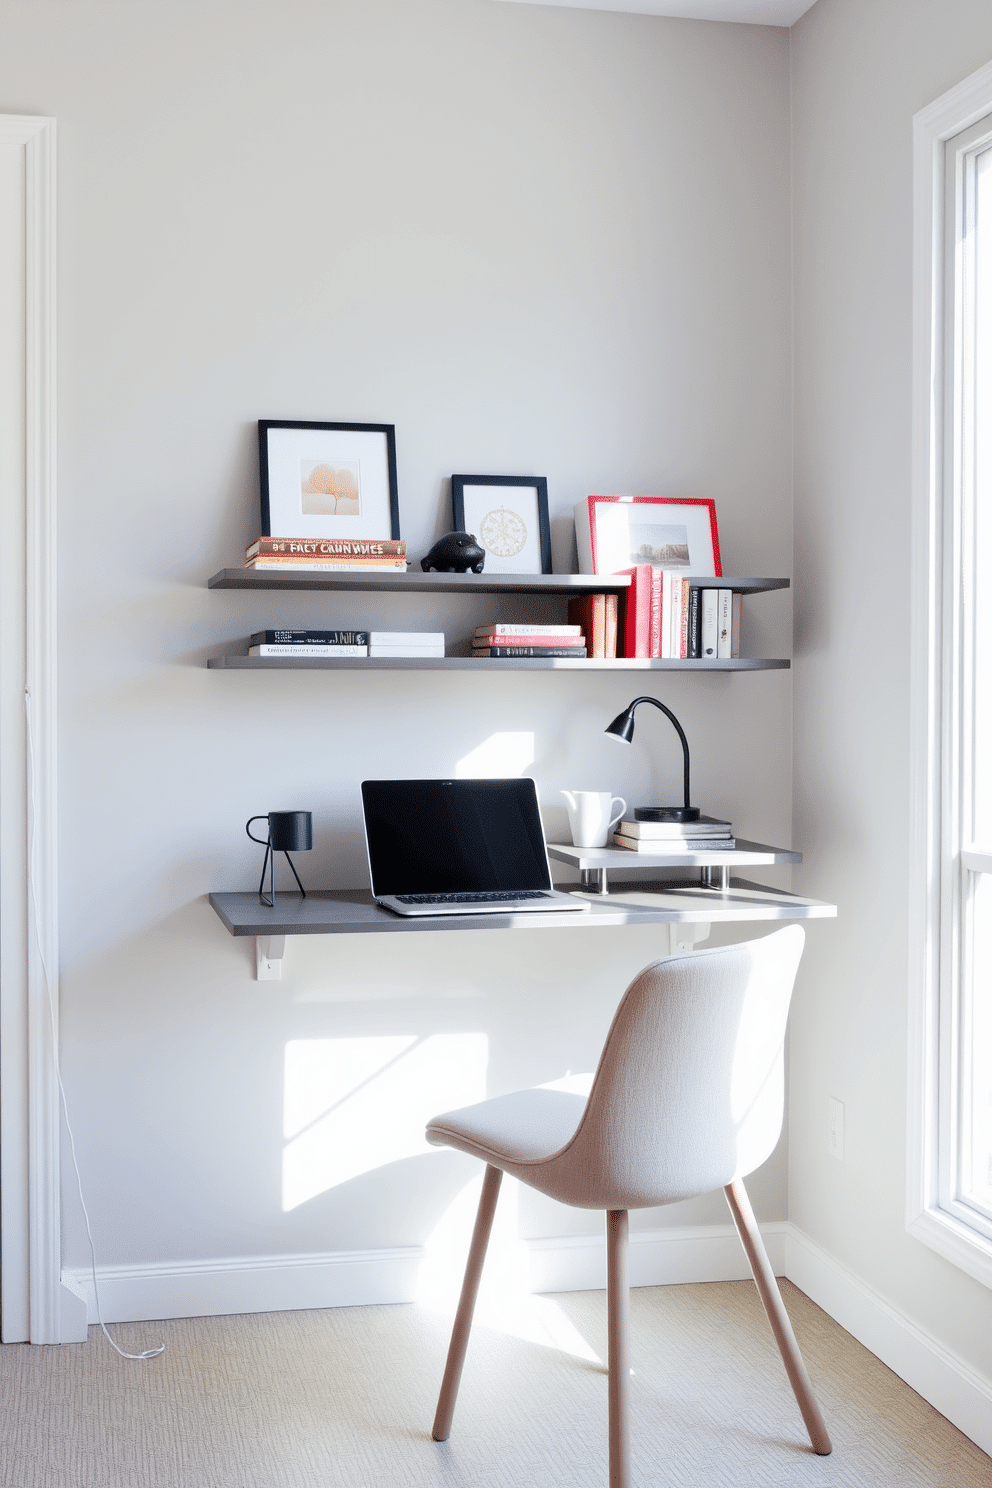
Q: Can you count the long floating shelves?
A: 2